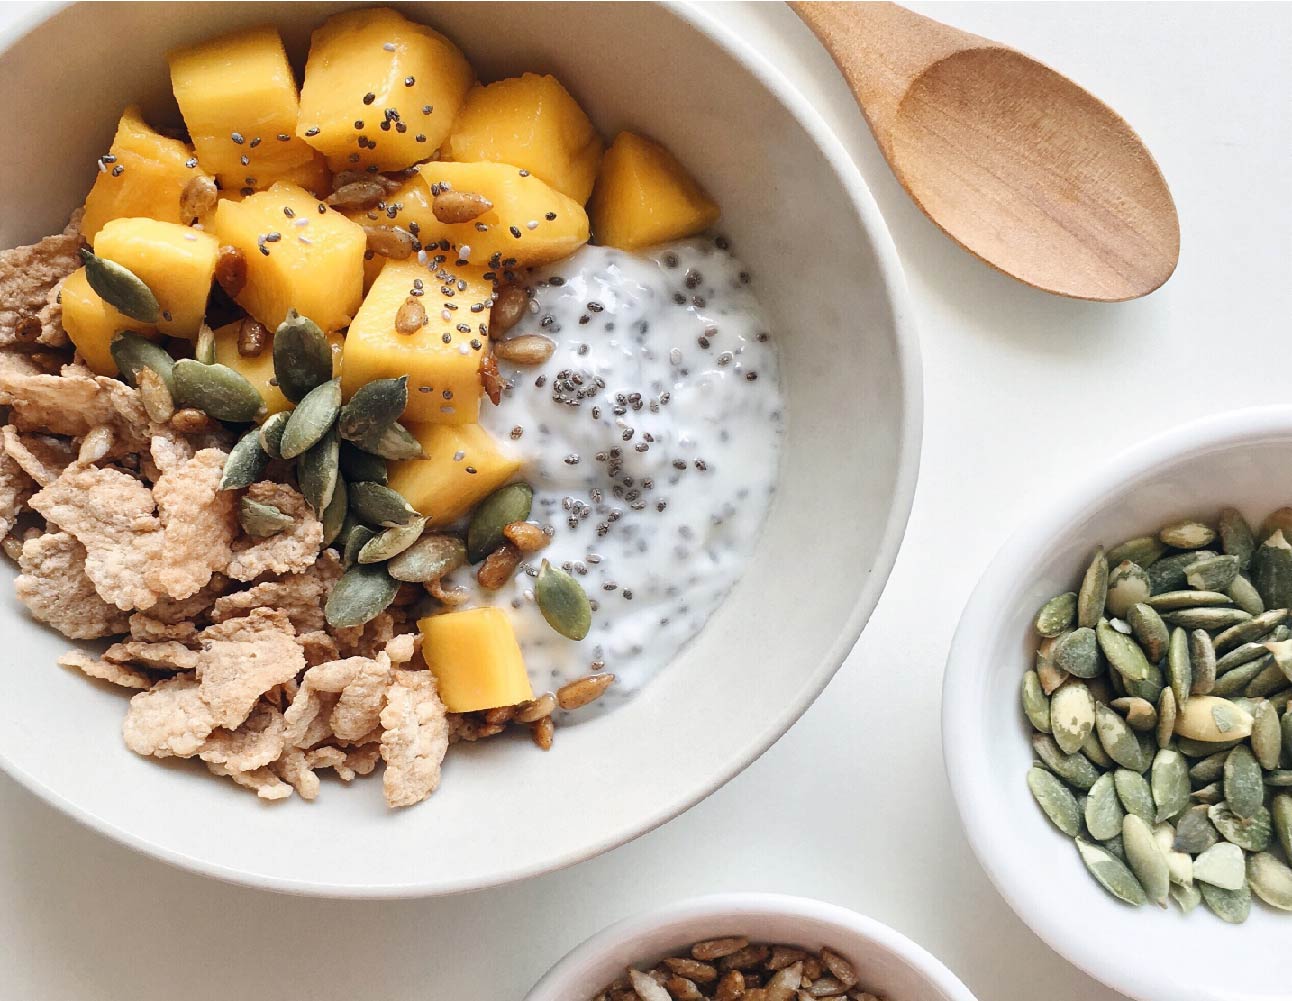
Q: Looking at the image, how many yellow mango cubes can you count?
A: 13